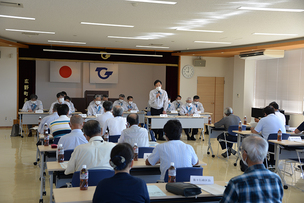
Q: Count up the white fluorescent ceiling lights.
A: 11